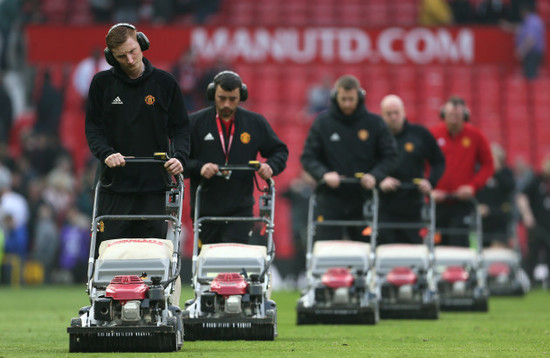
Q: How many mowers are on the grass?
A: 6